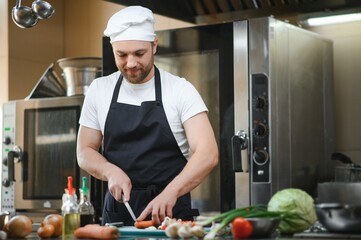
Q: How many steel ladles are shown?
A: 2